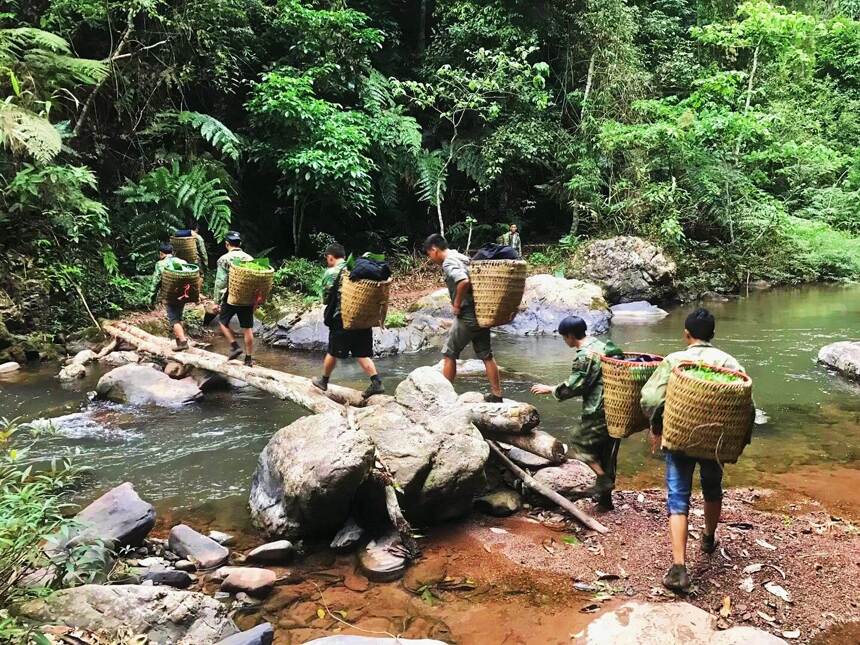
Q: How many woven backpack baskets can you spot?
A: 7